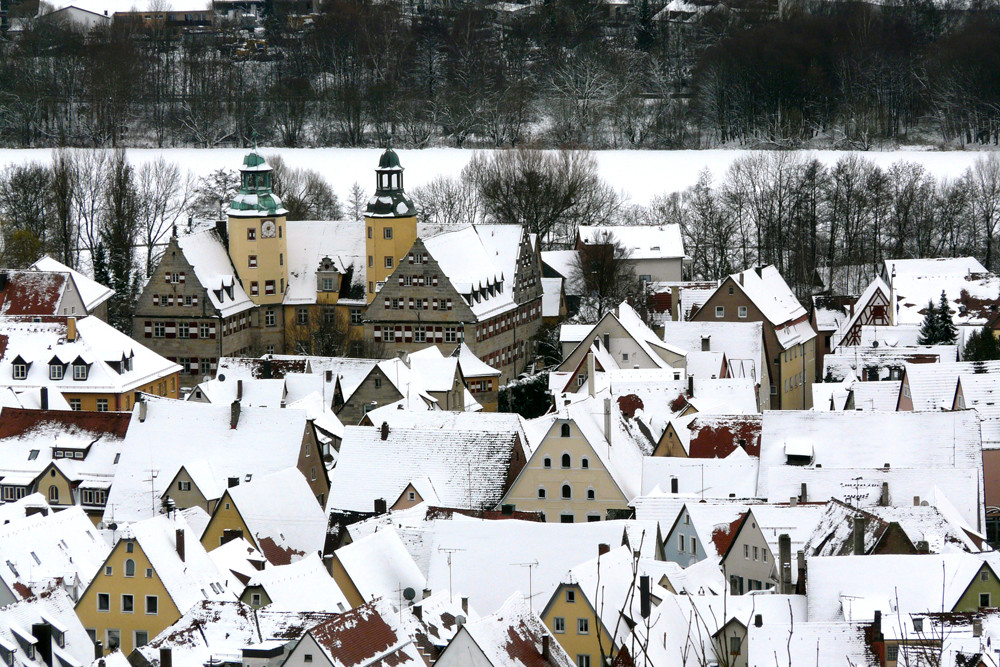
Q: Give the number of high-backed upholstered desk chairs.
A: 0